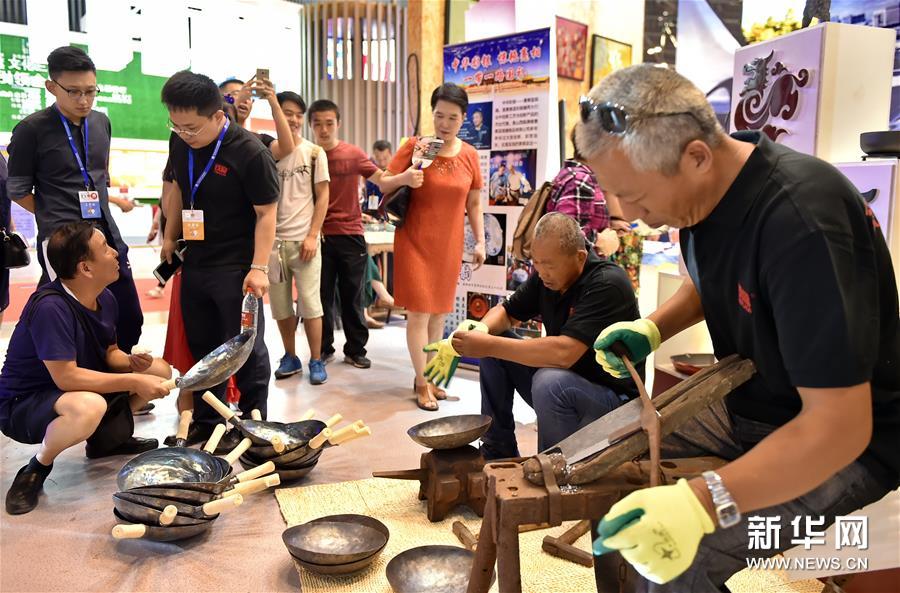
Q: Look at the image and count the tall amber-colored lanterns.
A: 0